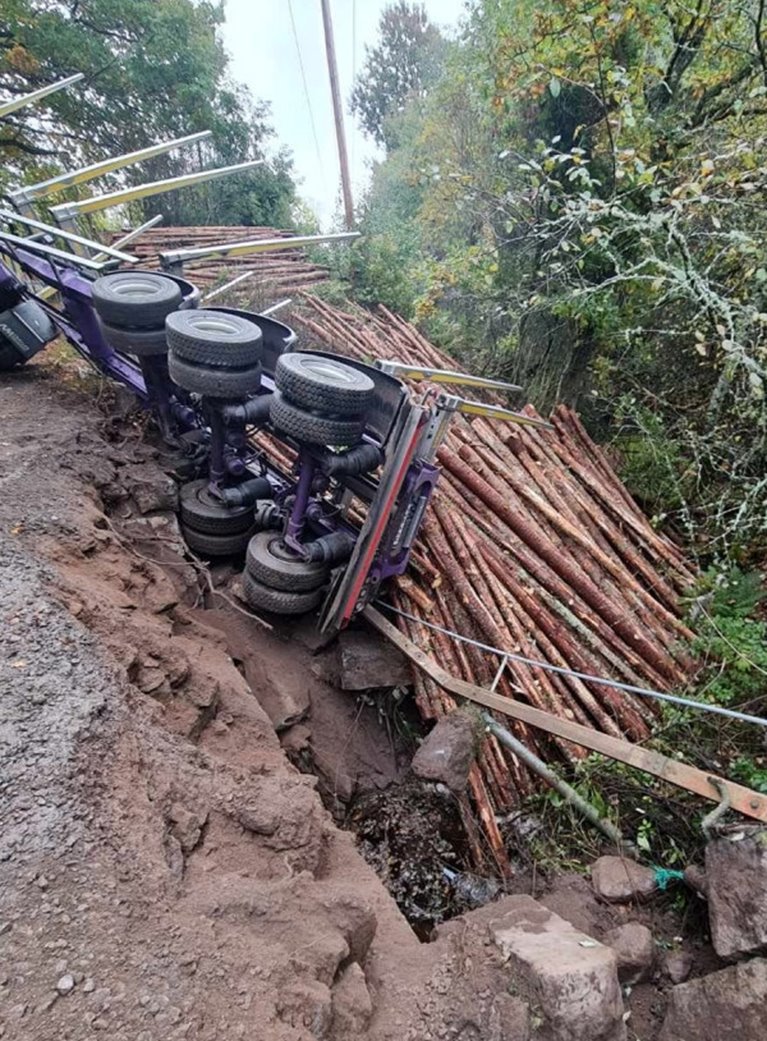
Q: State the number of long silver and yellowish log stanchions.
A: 6